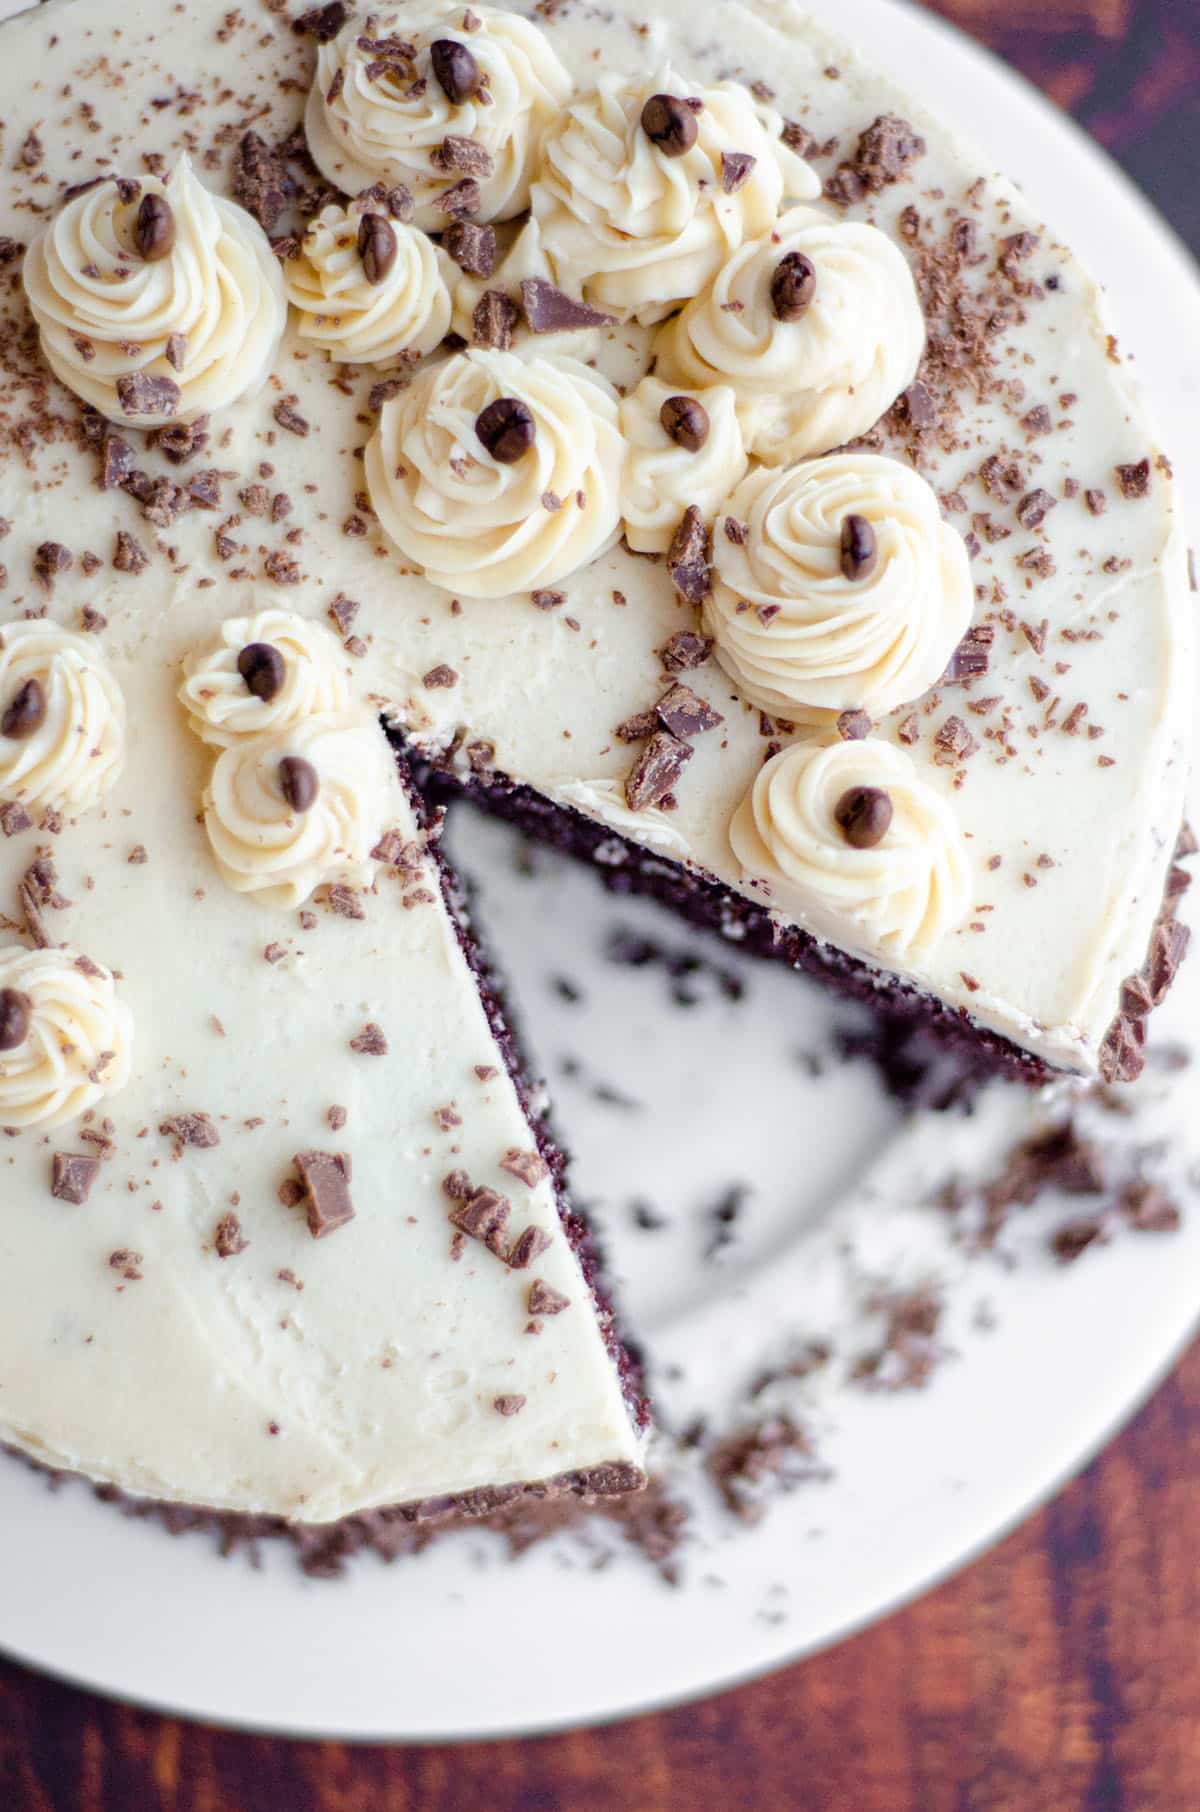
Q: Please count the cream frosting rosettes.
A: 13